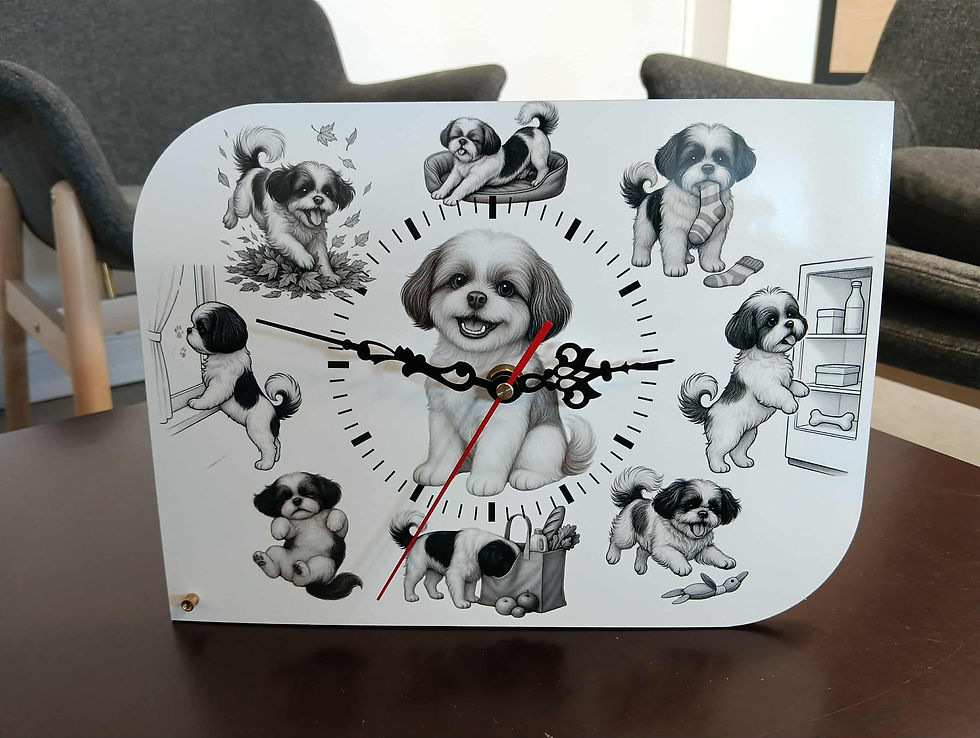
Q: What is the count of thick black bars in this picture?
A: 12